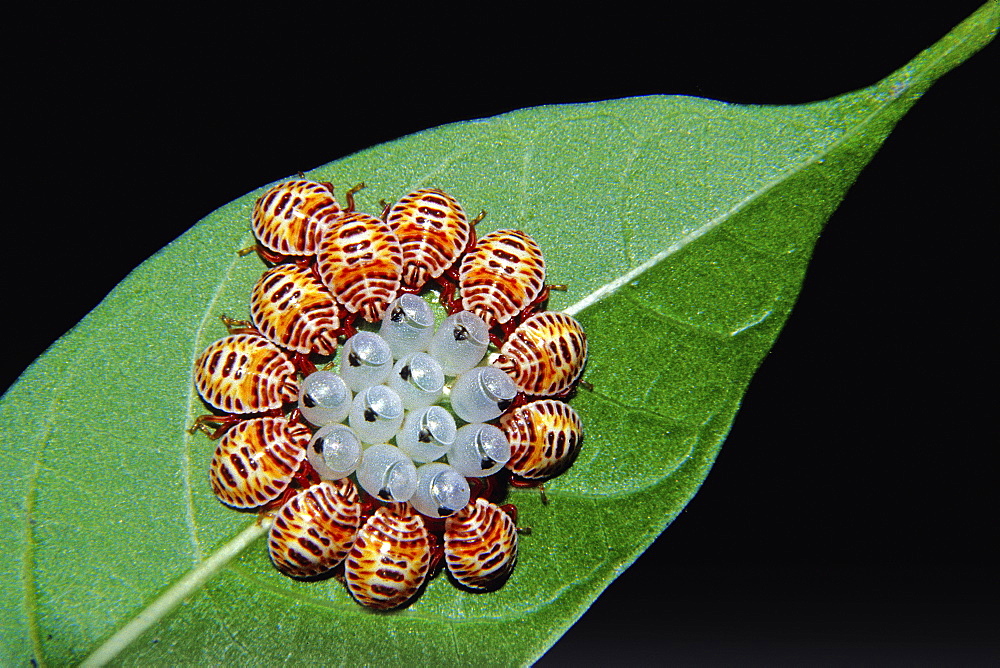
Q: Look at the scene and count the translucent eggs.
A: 12